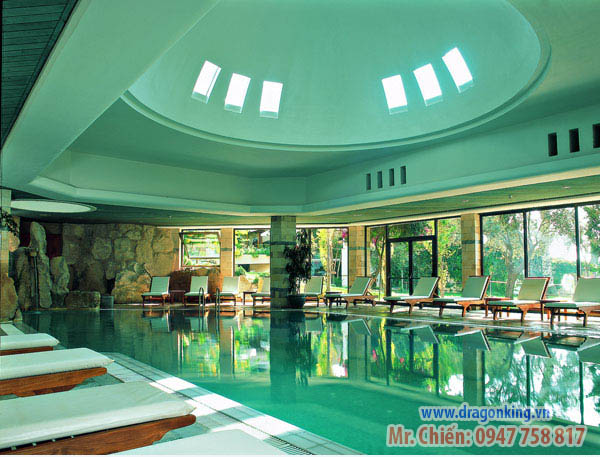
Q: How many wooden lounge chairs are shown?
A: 14